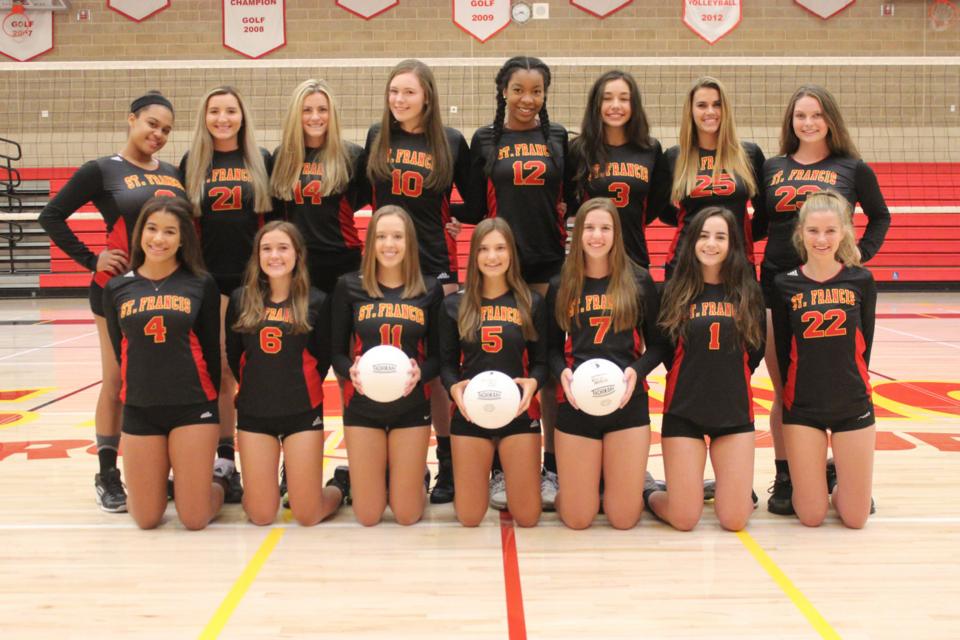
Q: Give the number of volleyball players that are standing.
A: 8